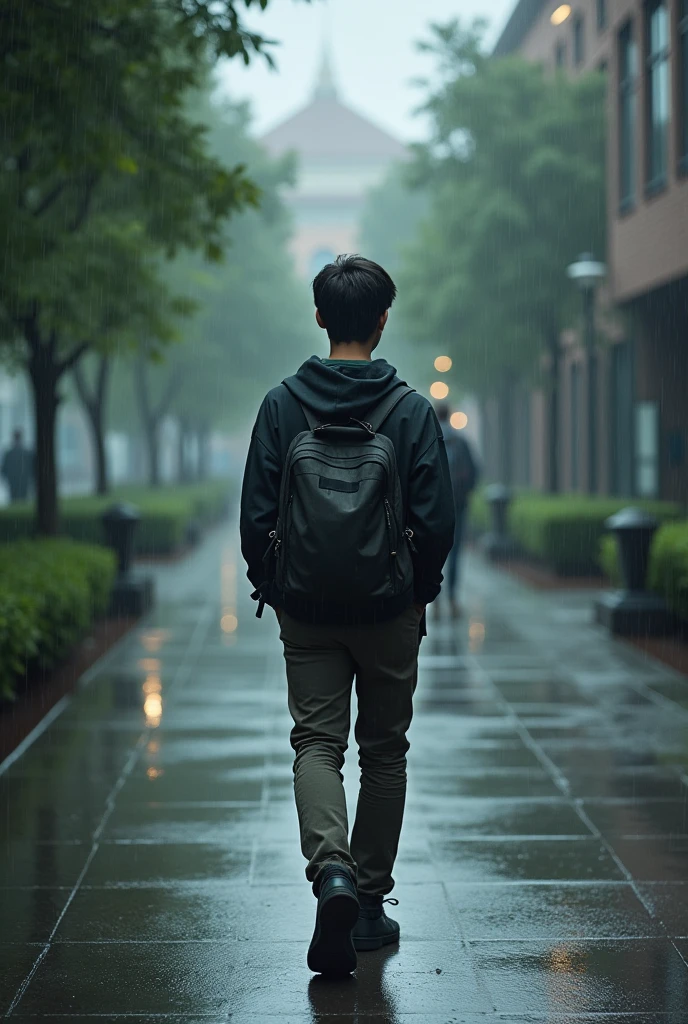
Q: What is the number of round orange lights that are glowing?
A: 4